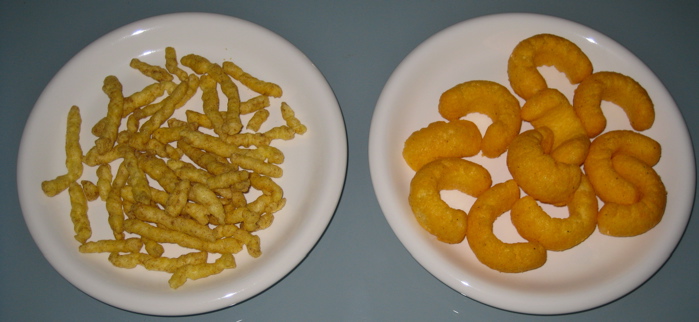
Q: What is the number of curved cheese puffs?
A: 11